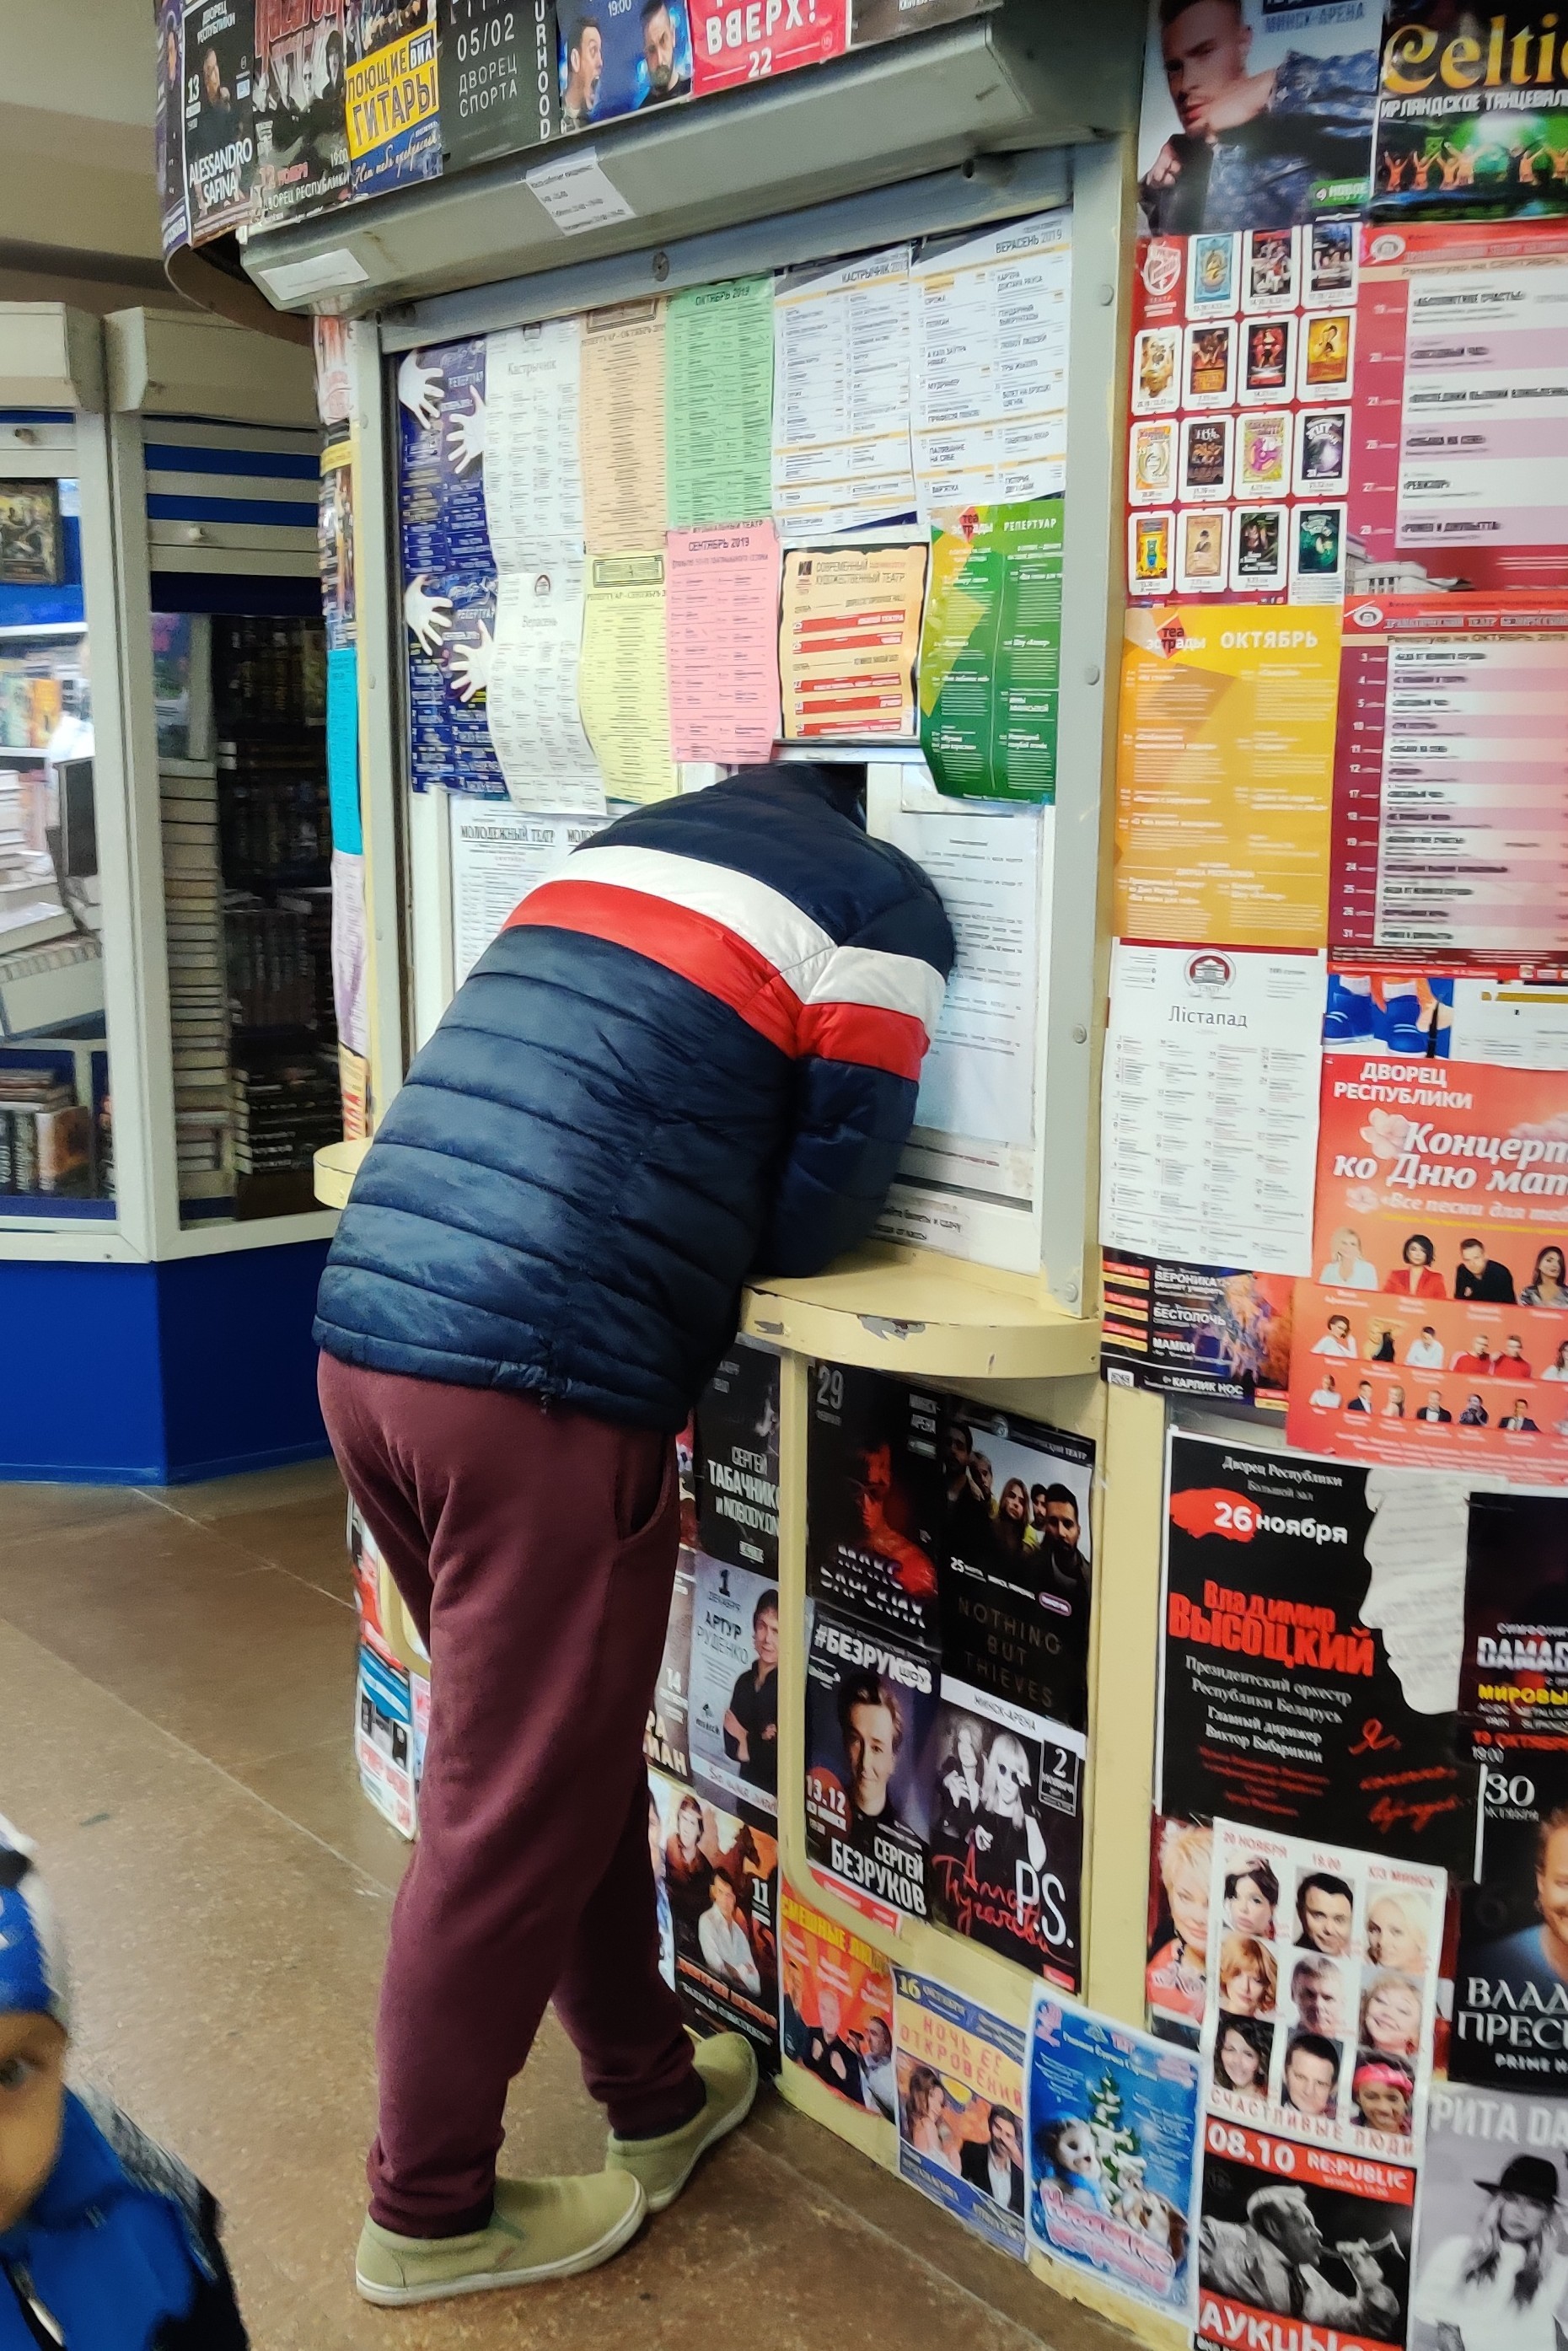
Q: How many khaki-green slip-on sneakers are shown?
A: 2